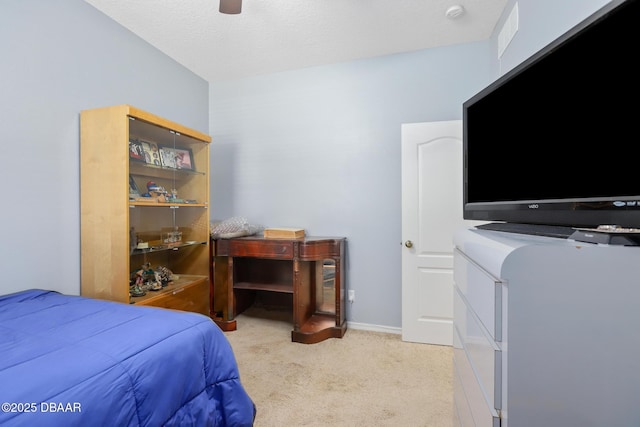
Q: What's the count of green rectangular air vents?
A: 0